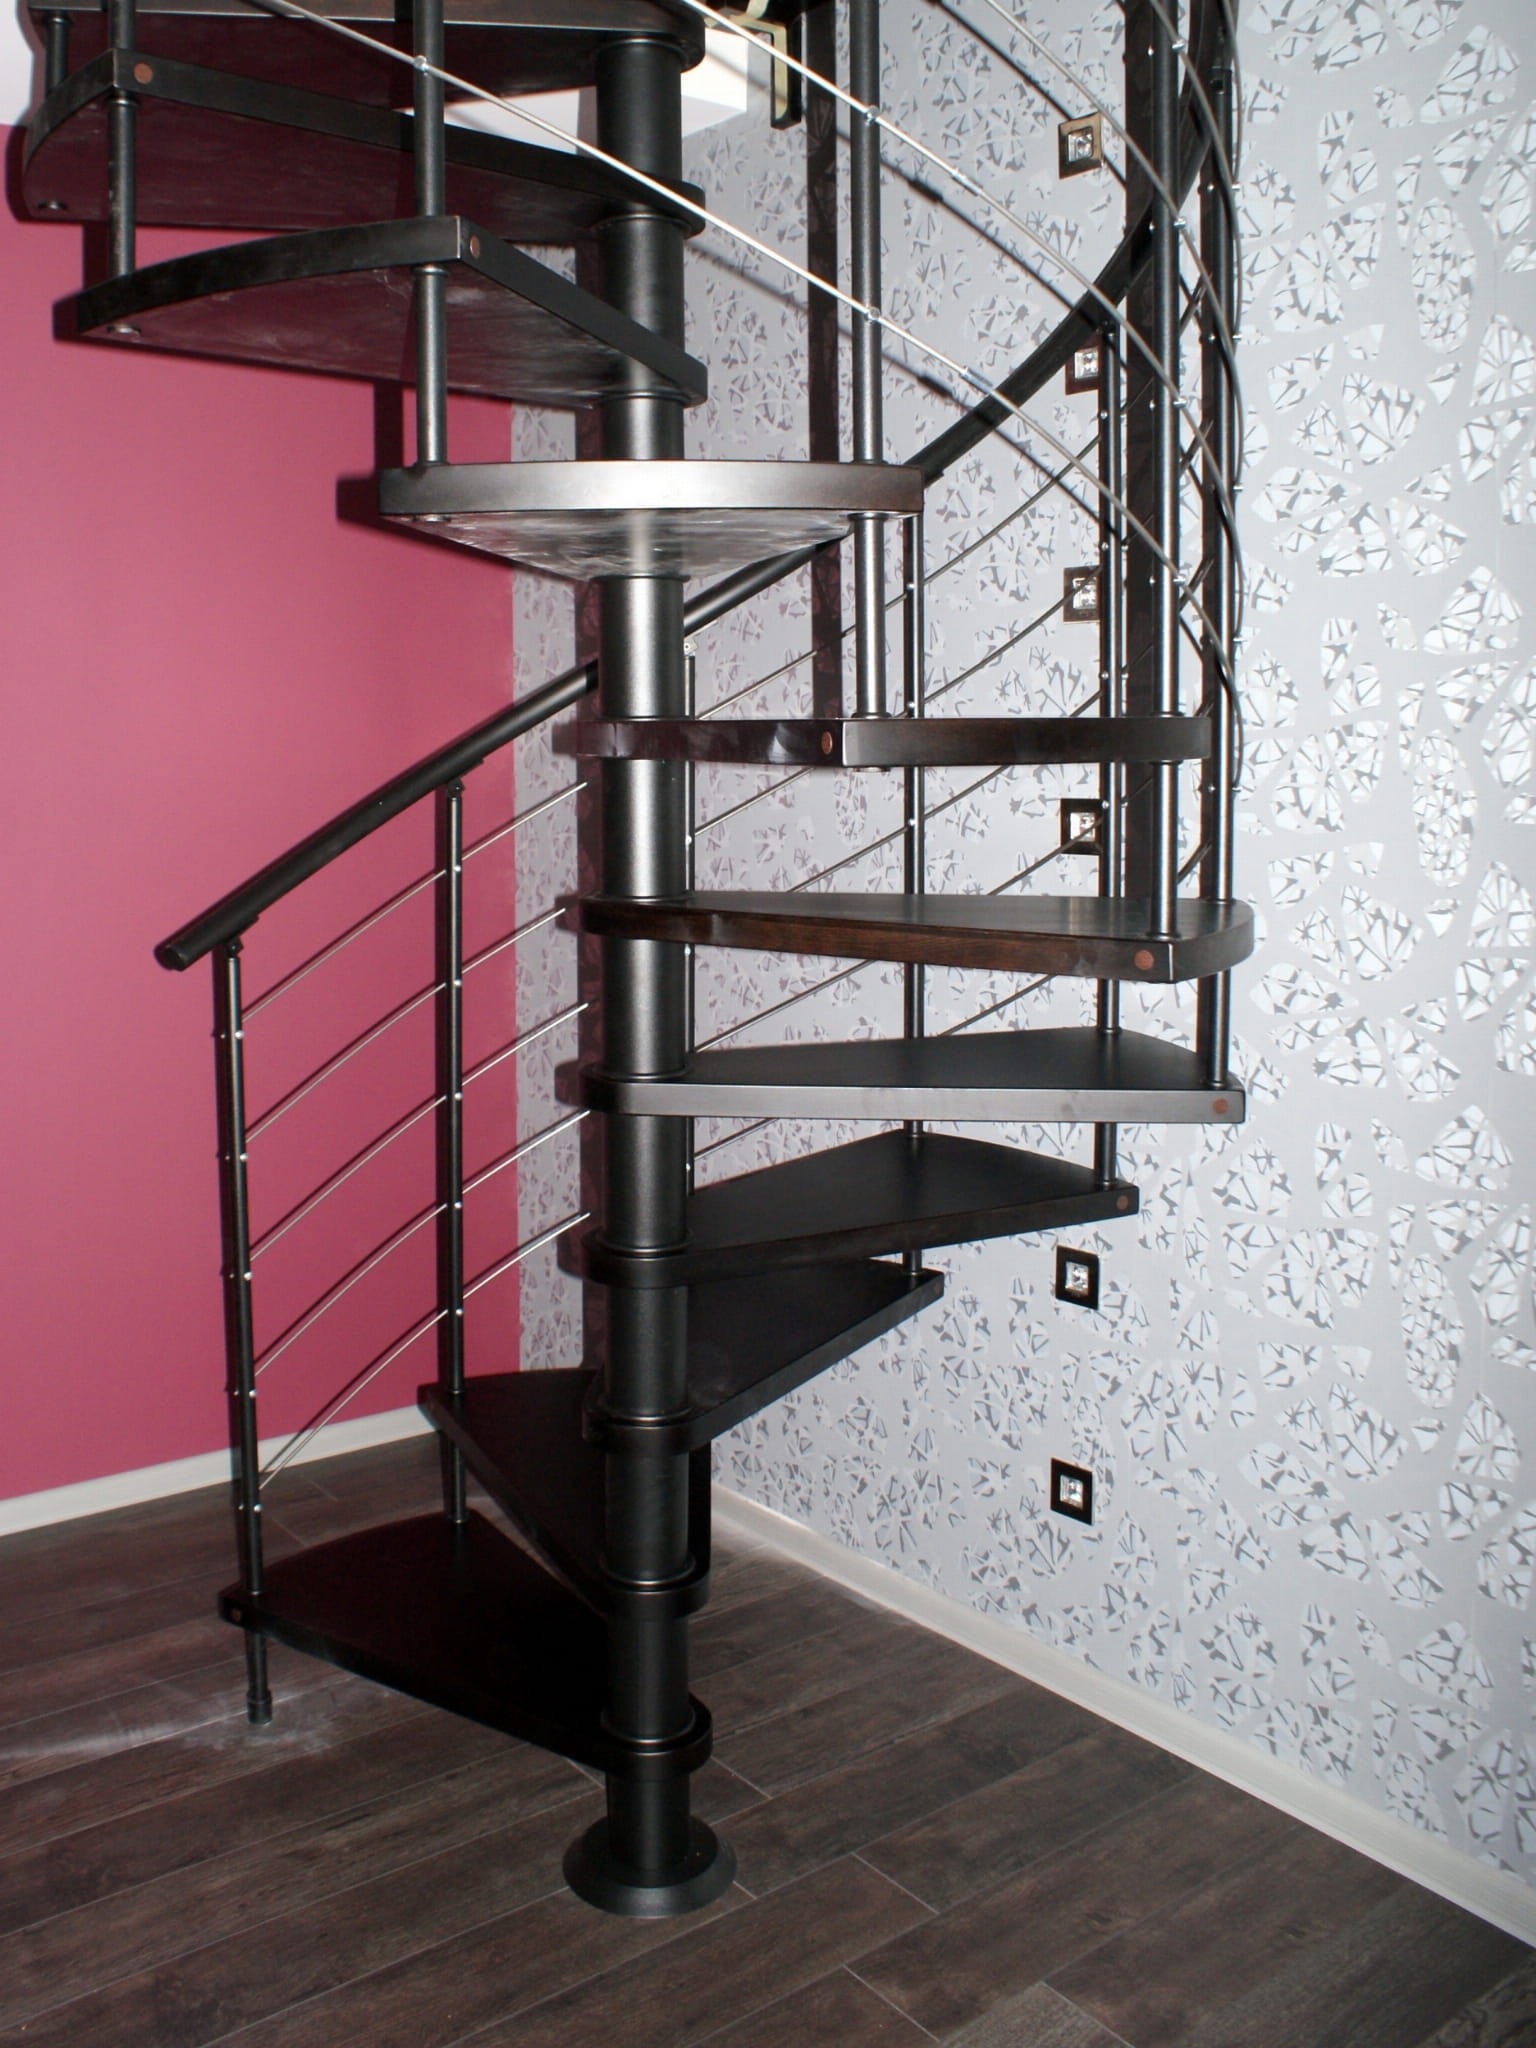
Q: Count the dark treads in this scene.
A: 11